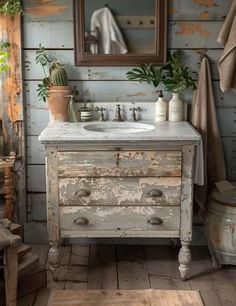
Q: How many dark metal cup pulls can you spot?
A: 4